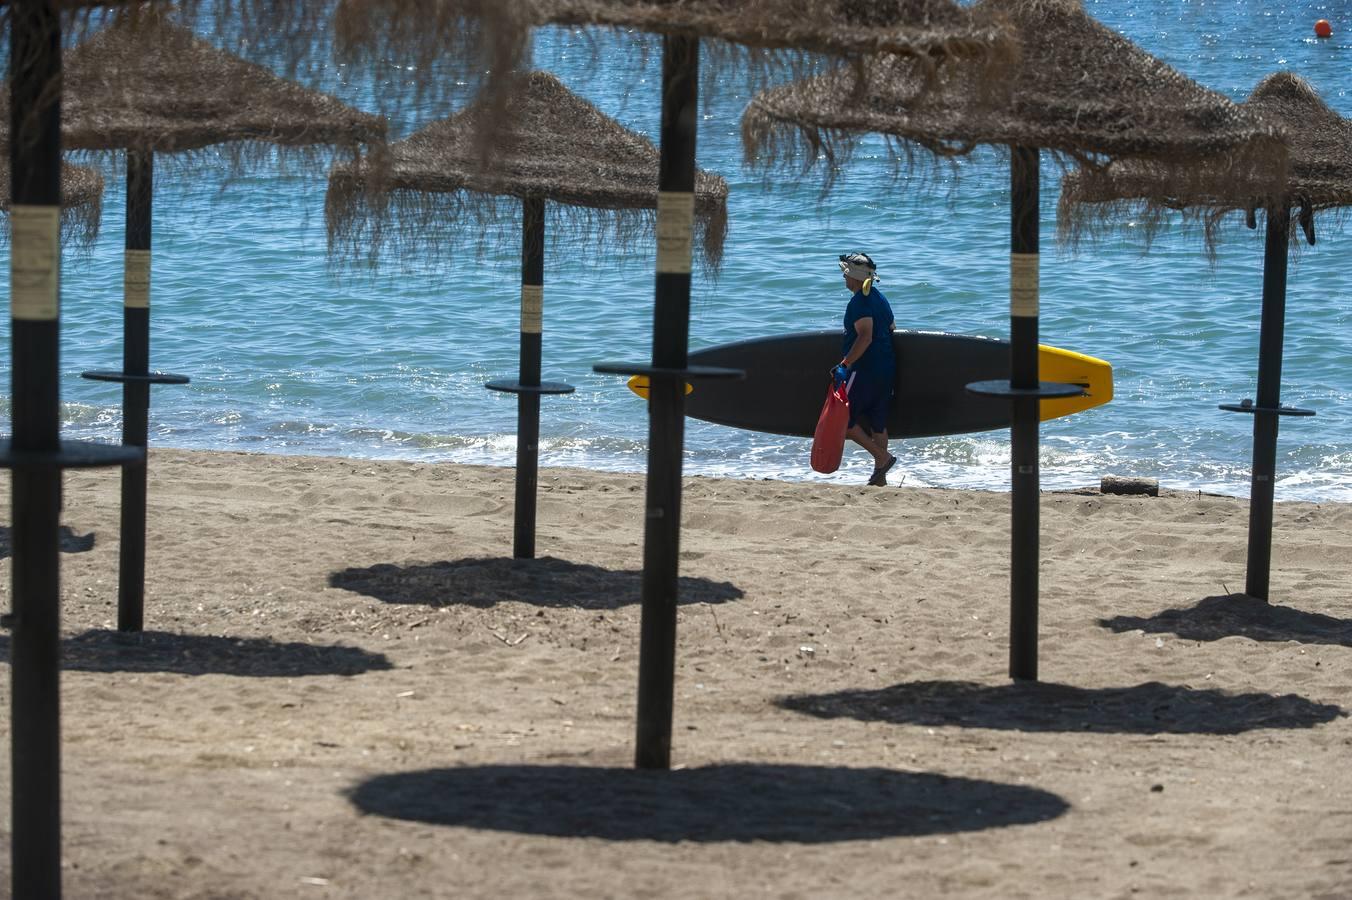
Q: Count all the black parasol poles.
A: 6